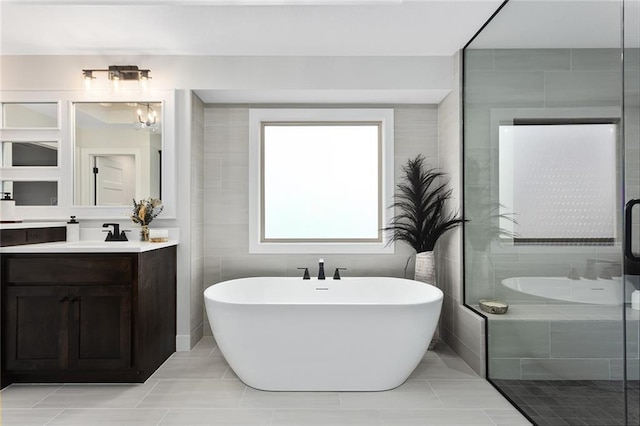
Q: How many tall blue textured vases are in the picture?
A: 0